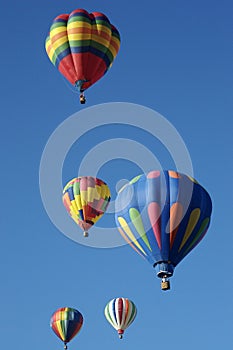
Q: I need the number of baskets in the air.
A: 5